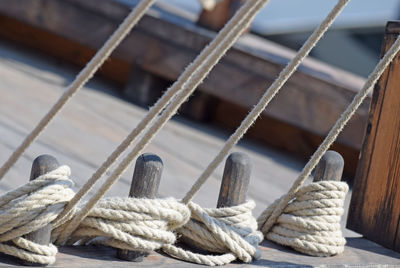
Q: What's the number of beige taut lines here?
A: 5